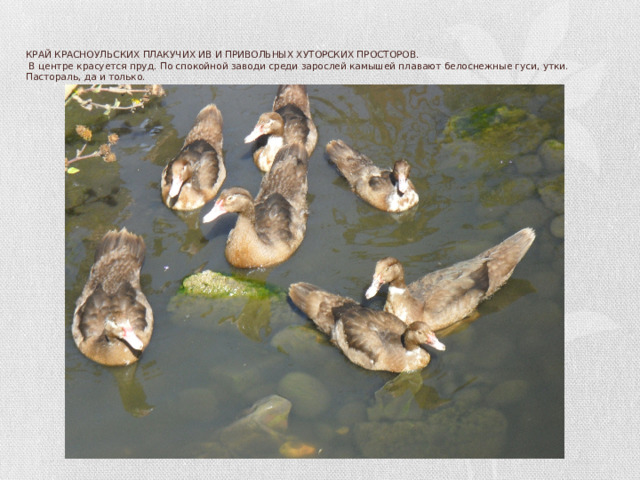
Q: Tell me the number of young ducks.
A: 7